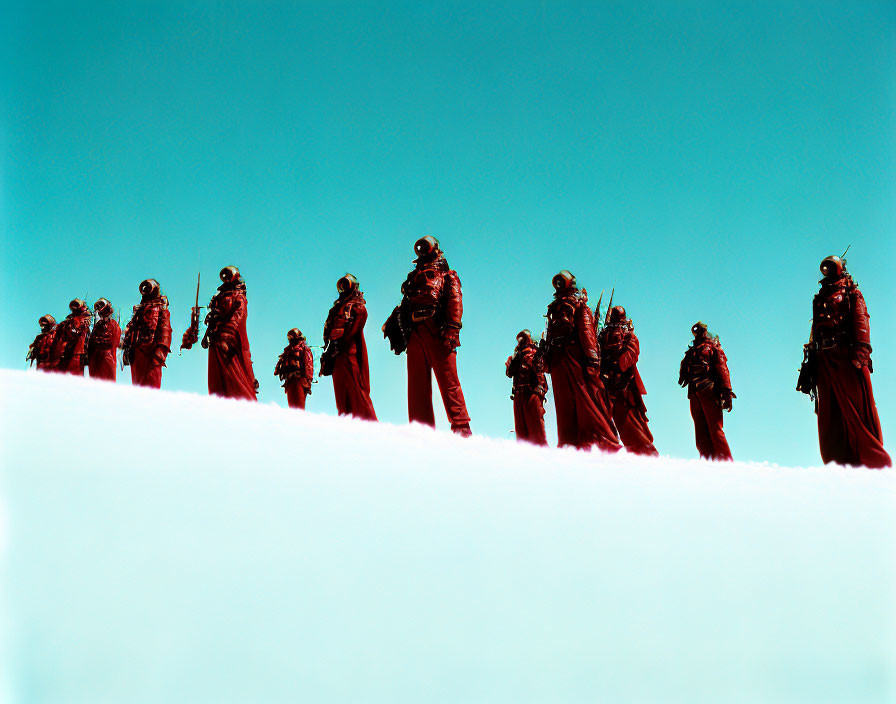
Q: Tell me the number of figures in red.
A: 13